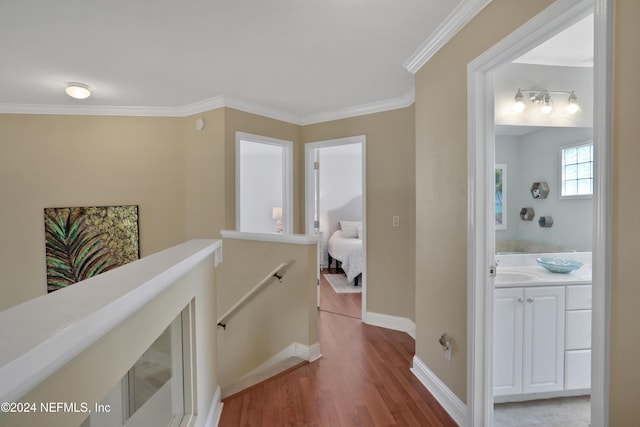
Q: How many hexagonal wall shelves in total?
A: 3